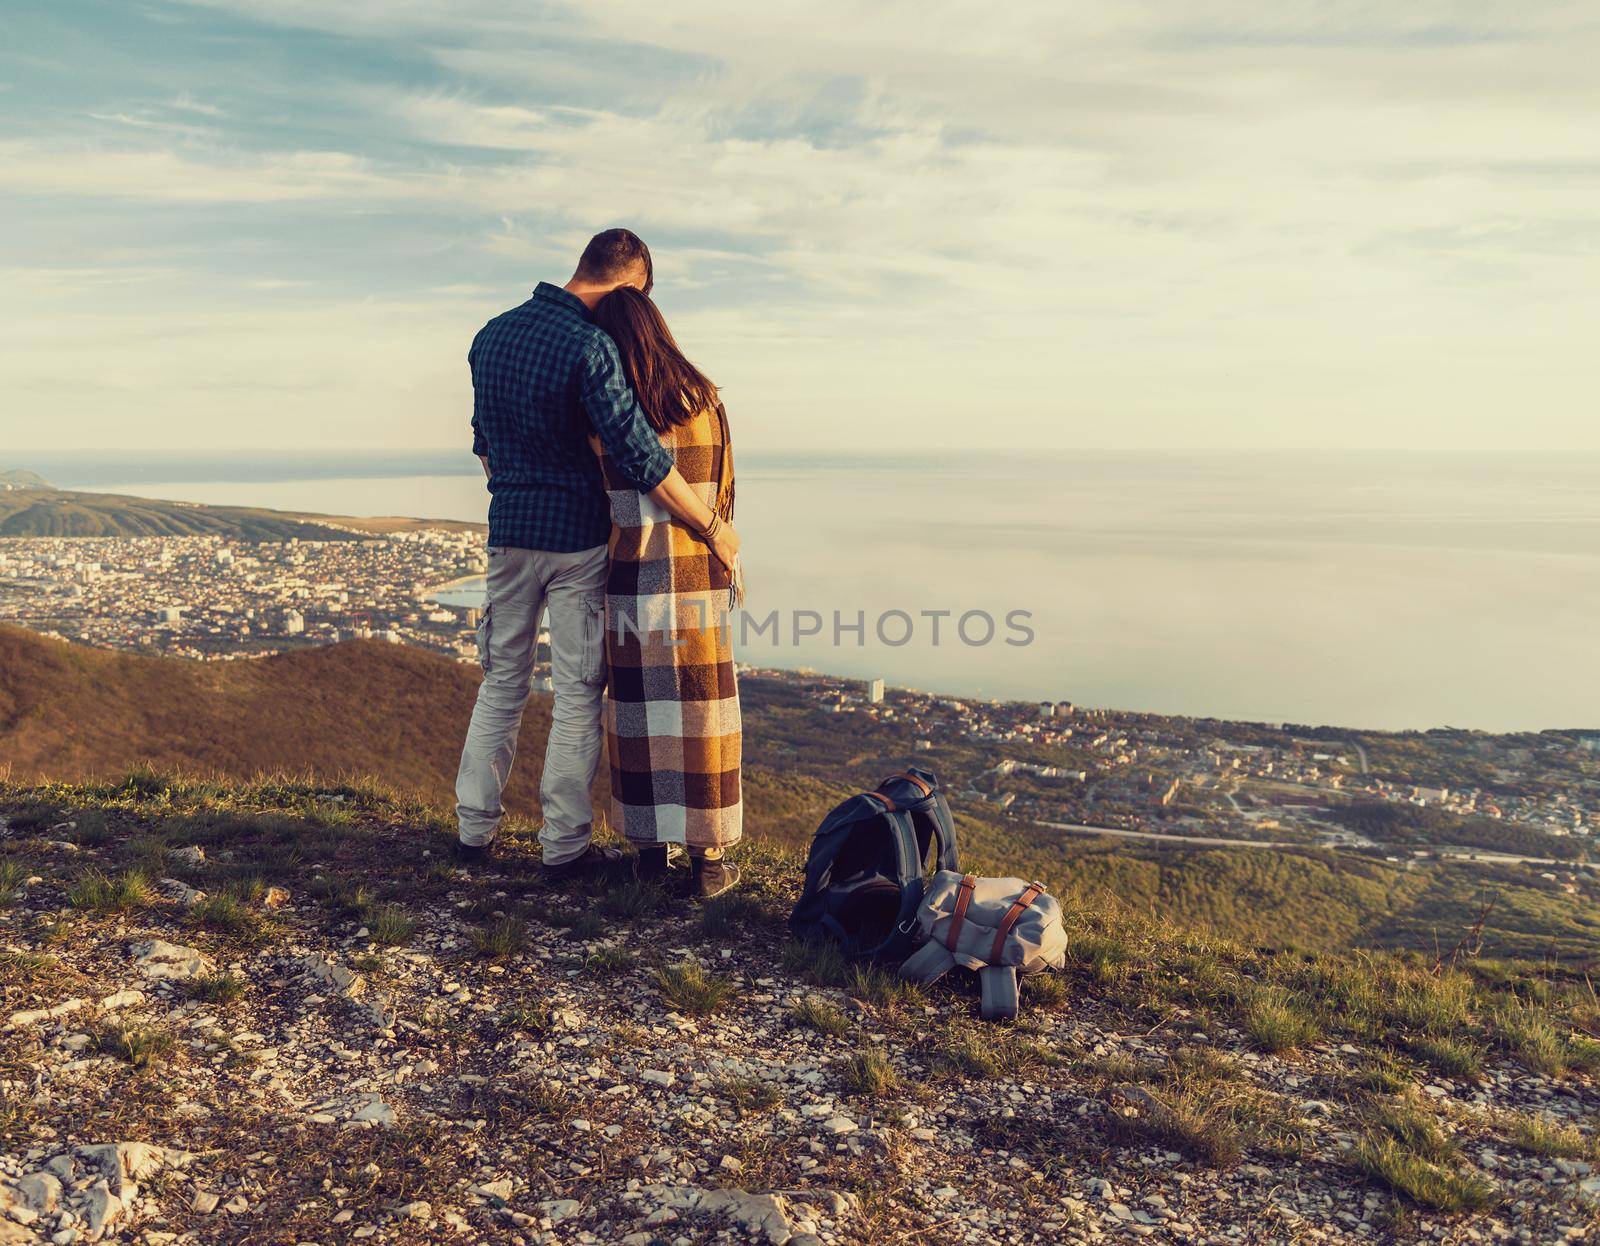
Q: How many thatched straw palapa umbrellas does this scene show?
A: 0